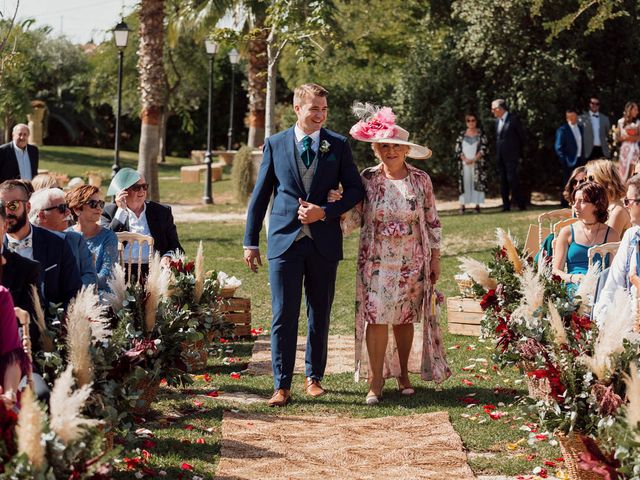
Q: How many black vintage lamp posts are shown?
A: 3